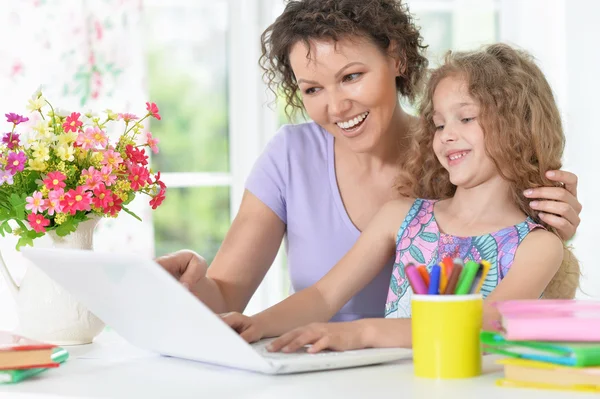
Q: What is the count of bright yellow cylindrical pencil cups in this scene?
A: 1